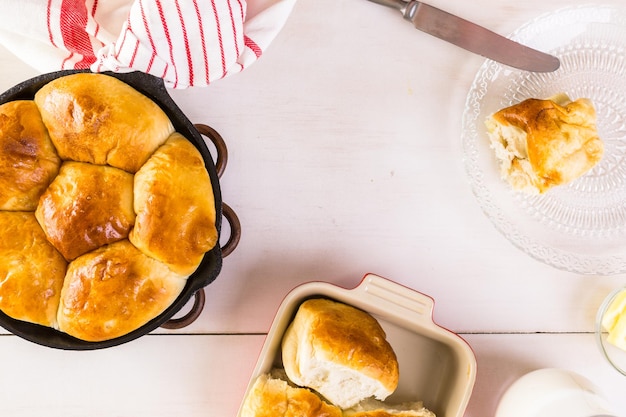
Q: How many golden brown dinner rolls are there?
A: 10